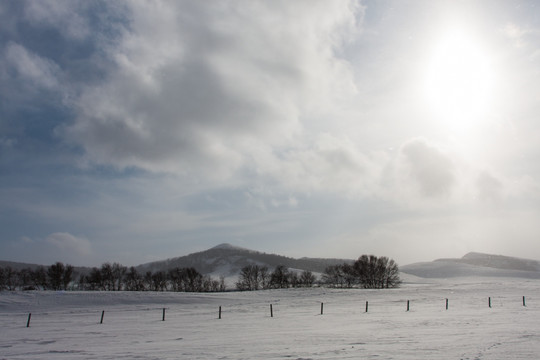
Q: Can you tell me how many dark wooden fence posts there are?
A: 11